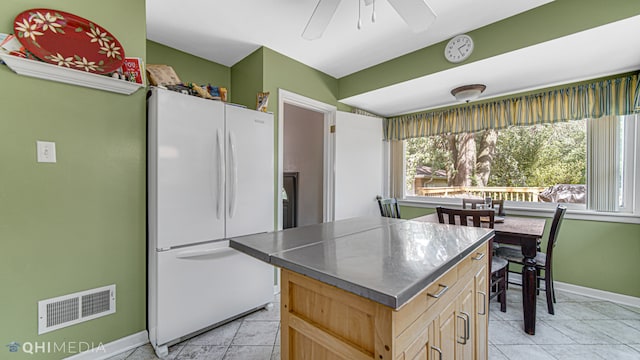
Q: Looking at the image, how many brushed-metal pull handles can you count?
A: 6